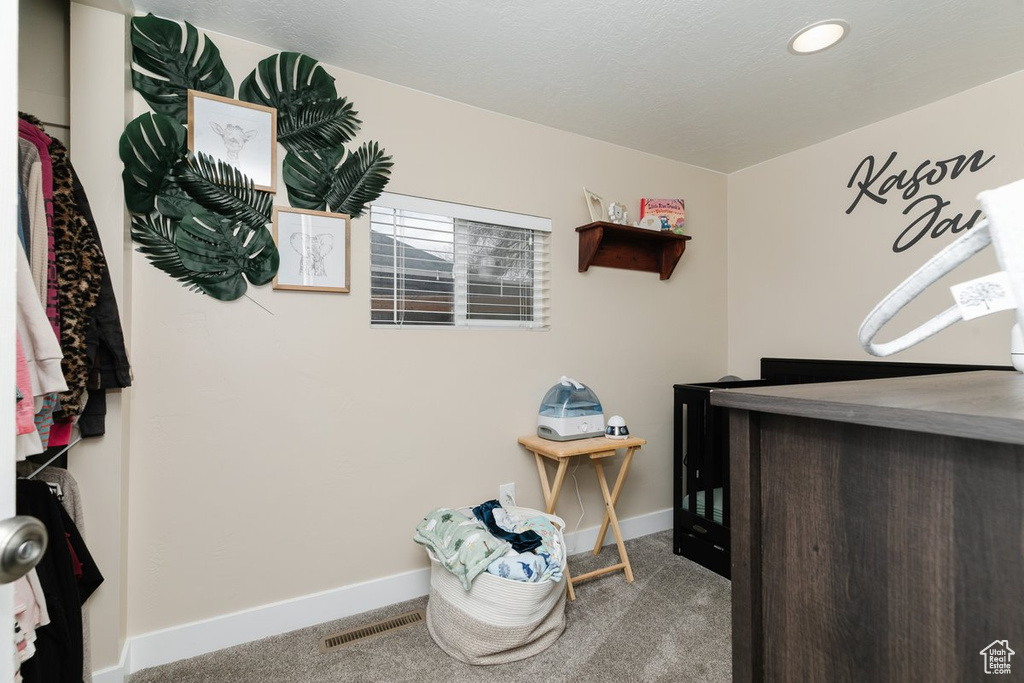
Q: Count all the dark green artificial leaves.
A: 9